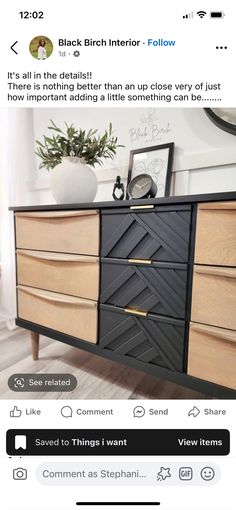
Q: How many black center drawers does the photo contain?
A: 3